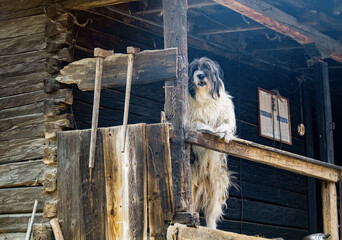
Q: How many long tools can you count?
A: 2